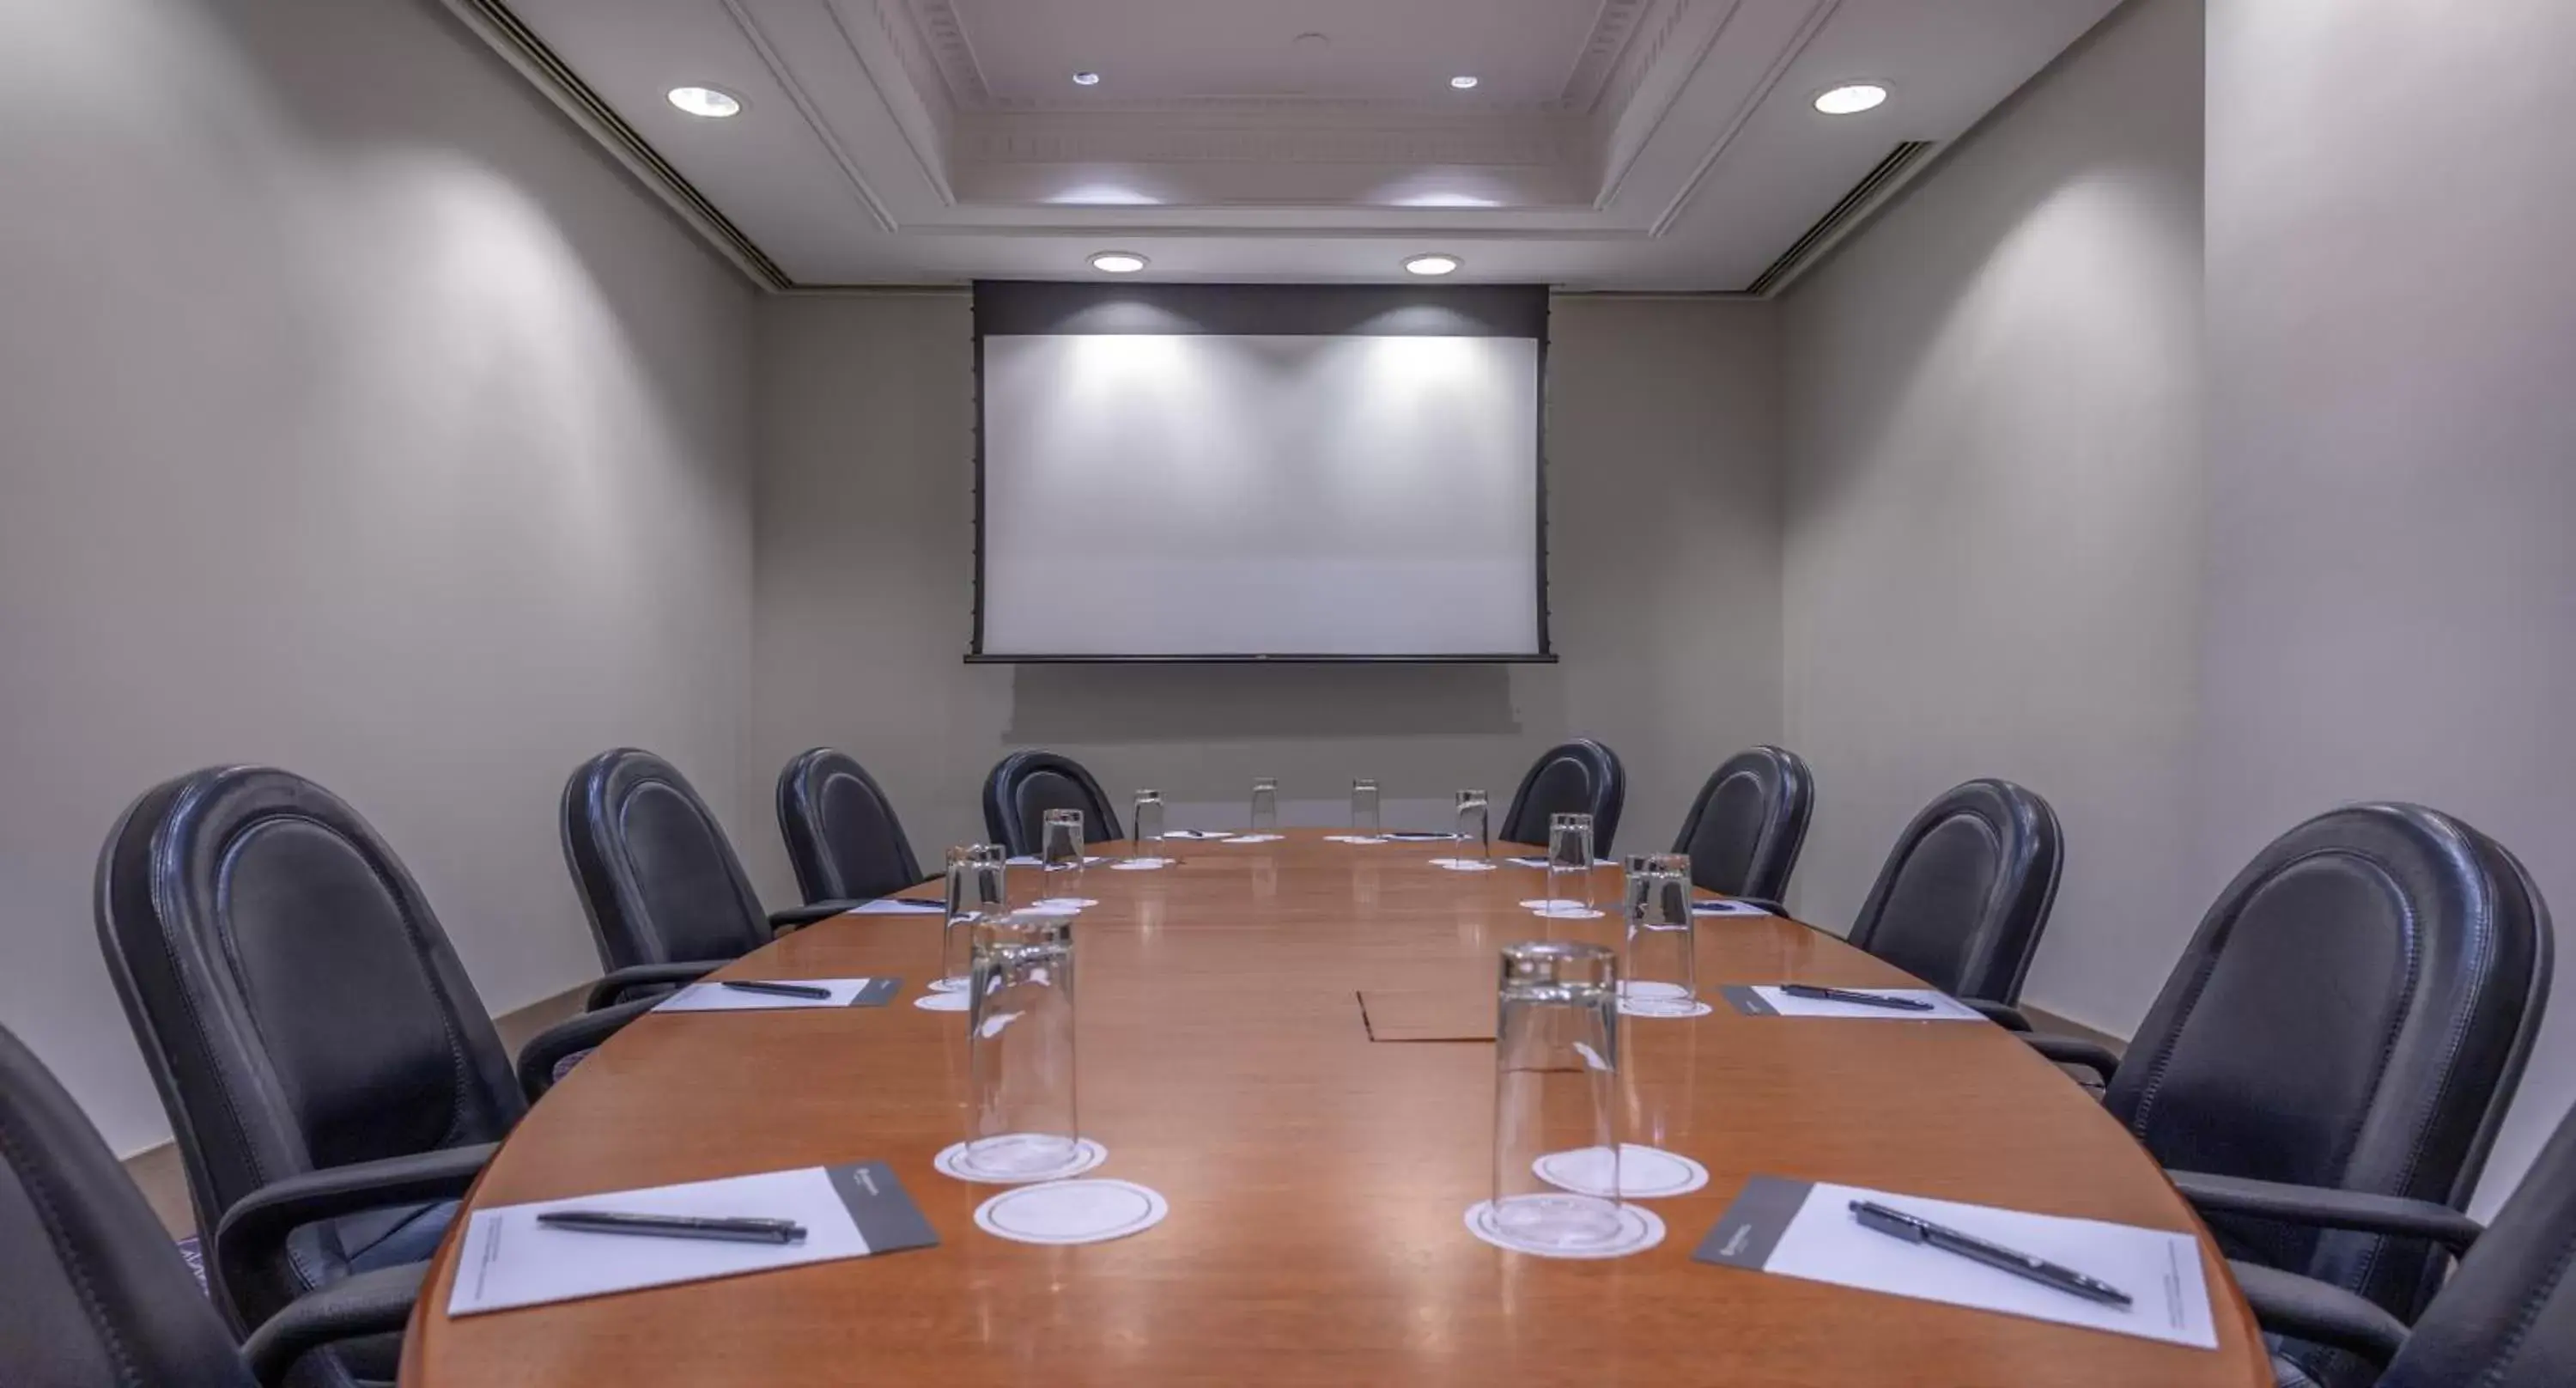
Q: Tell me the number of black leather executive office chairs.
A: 10